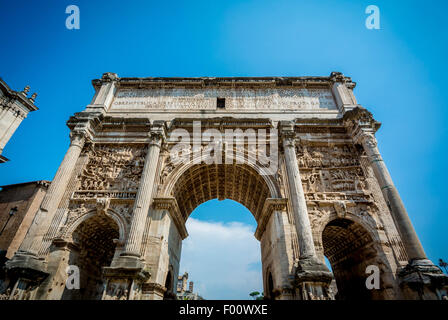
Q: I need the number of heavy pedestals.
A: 4